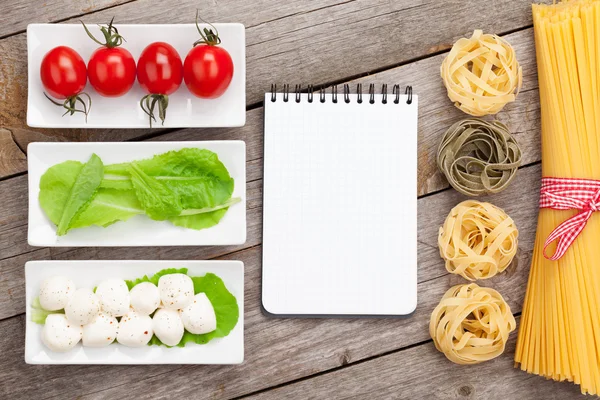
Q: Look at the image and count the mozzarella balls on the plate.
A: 10